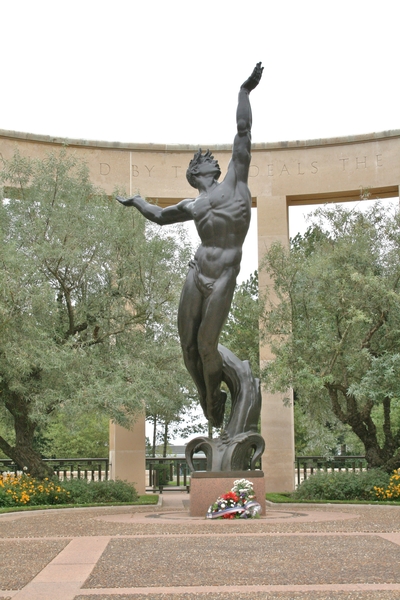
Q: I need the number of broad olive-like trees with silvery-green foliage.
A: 2